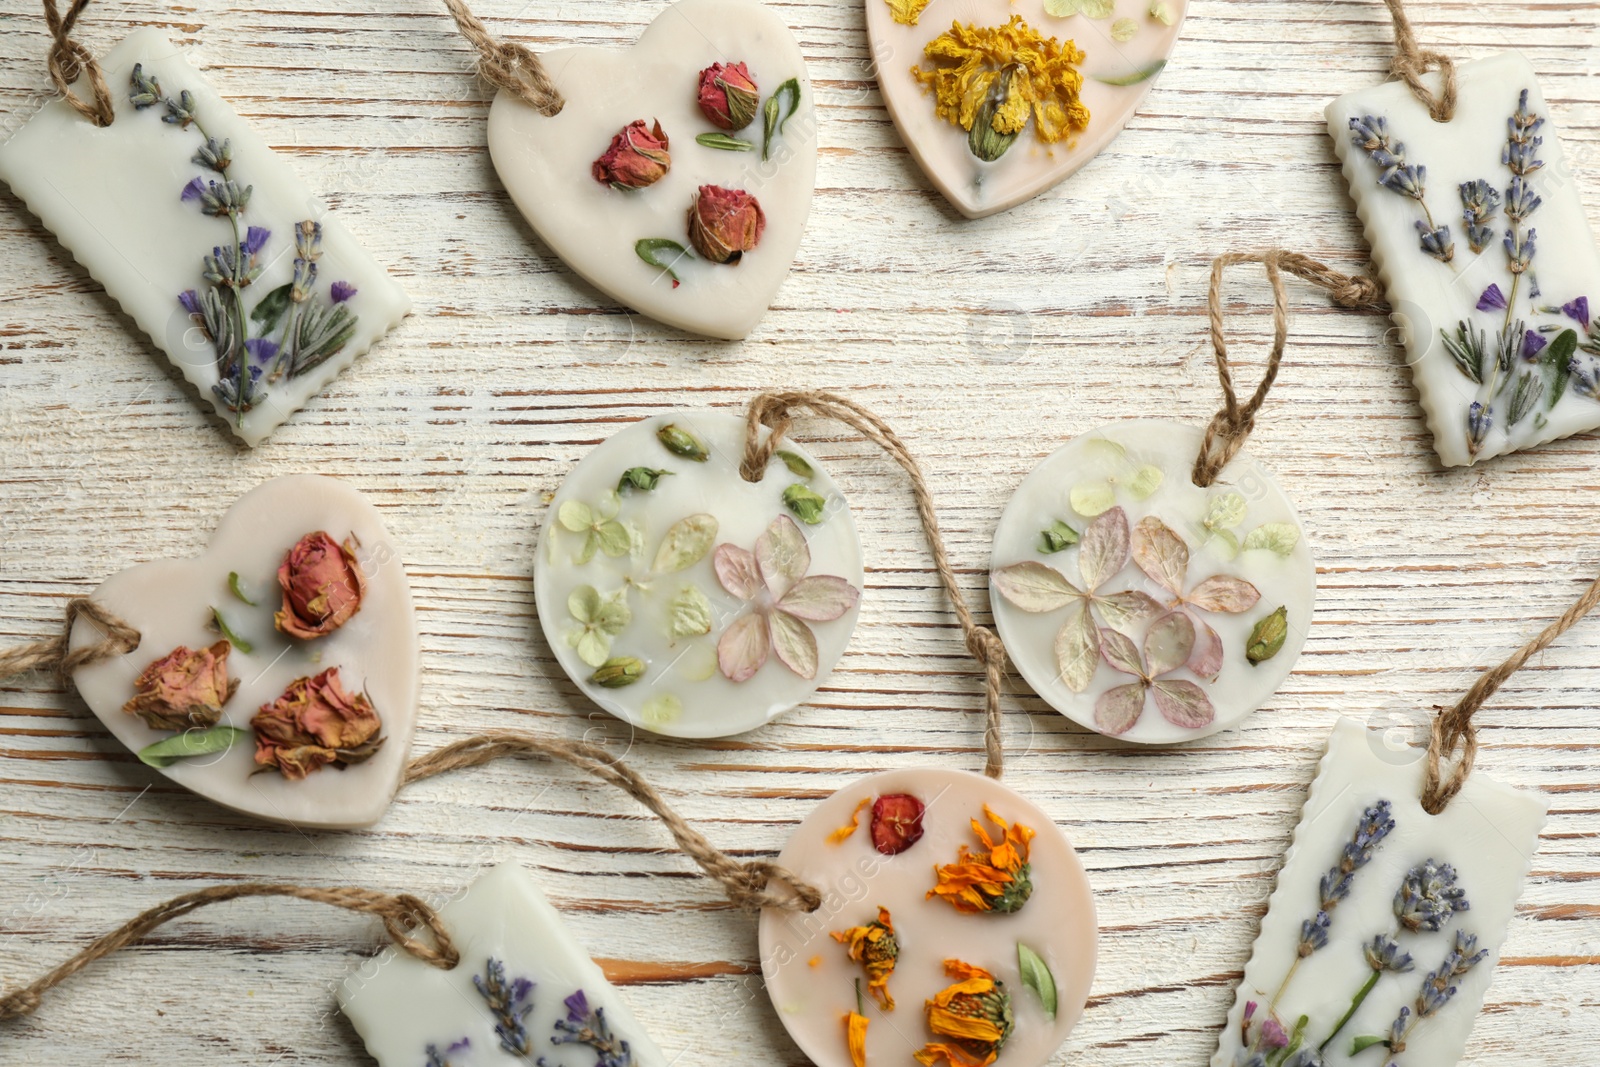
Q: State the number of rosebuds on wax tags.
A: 6